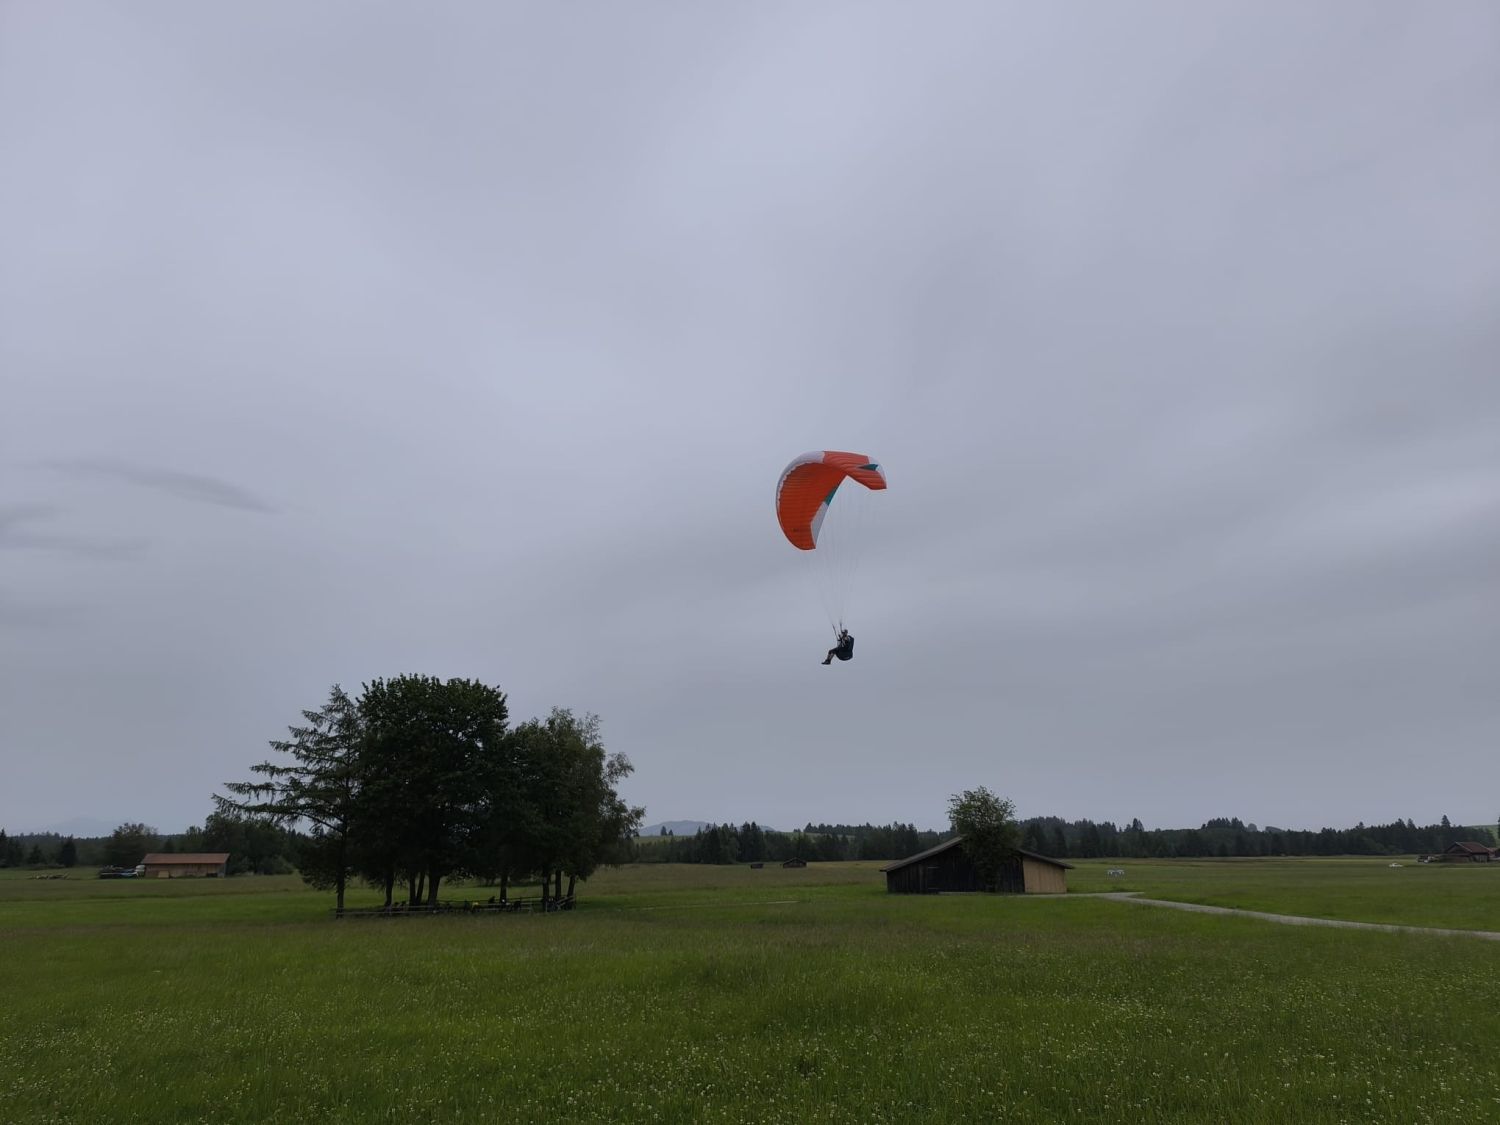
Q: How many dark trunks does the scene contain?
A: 9